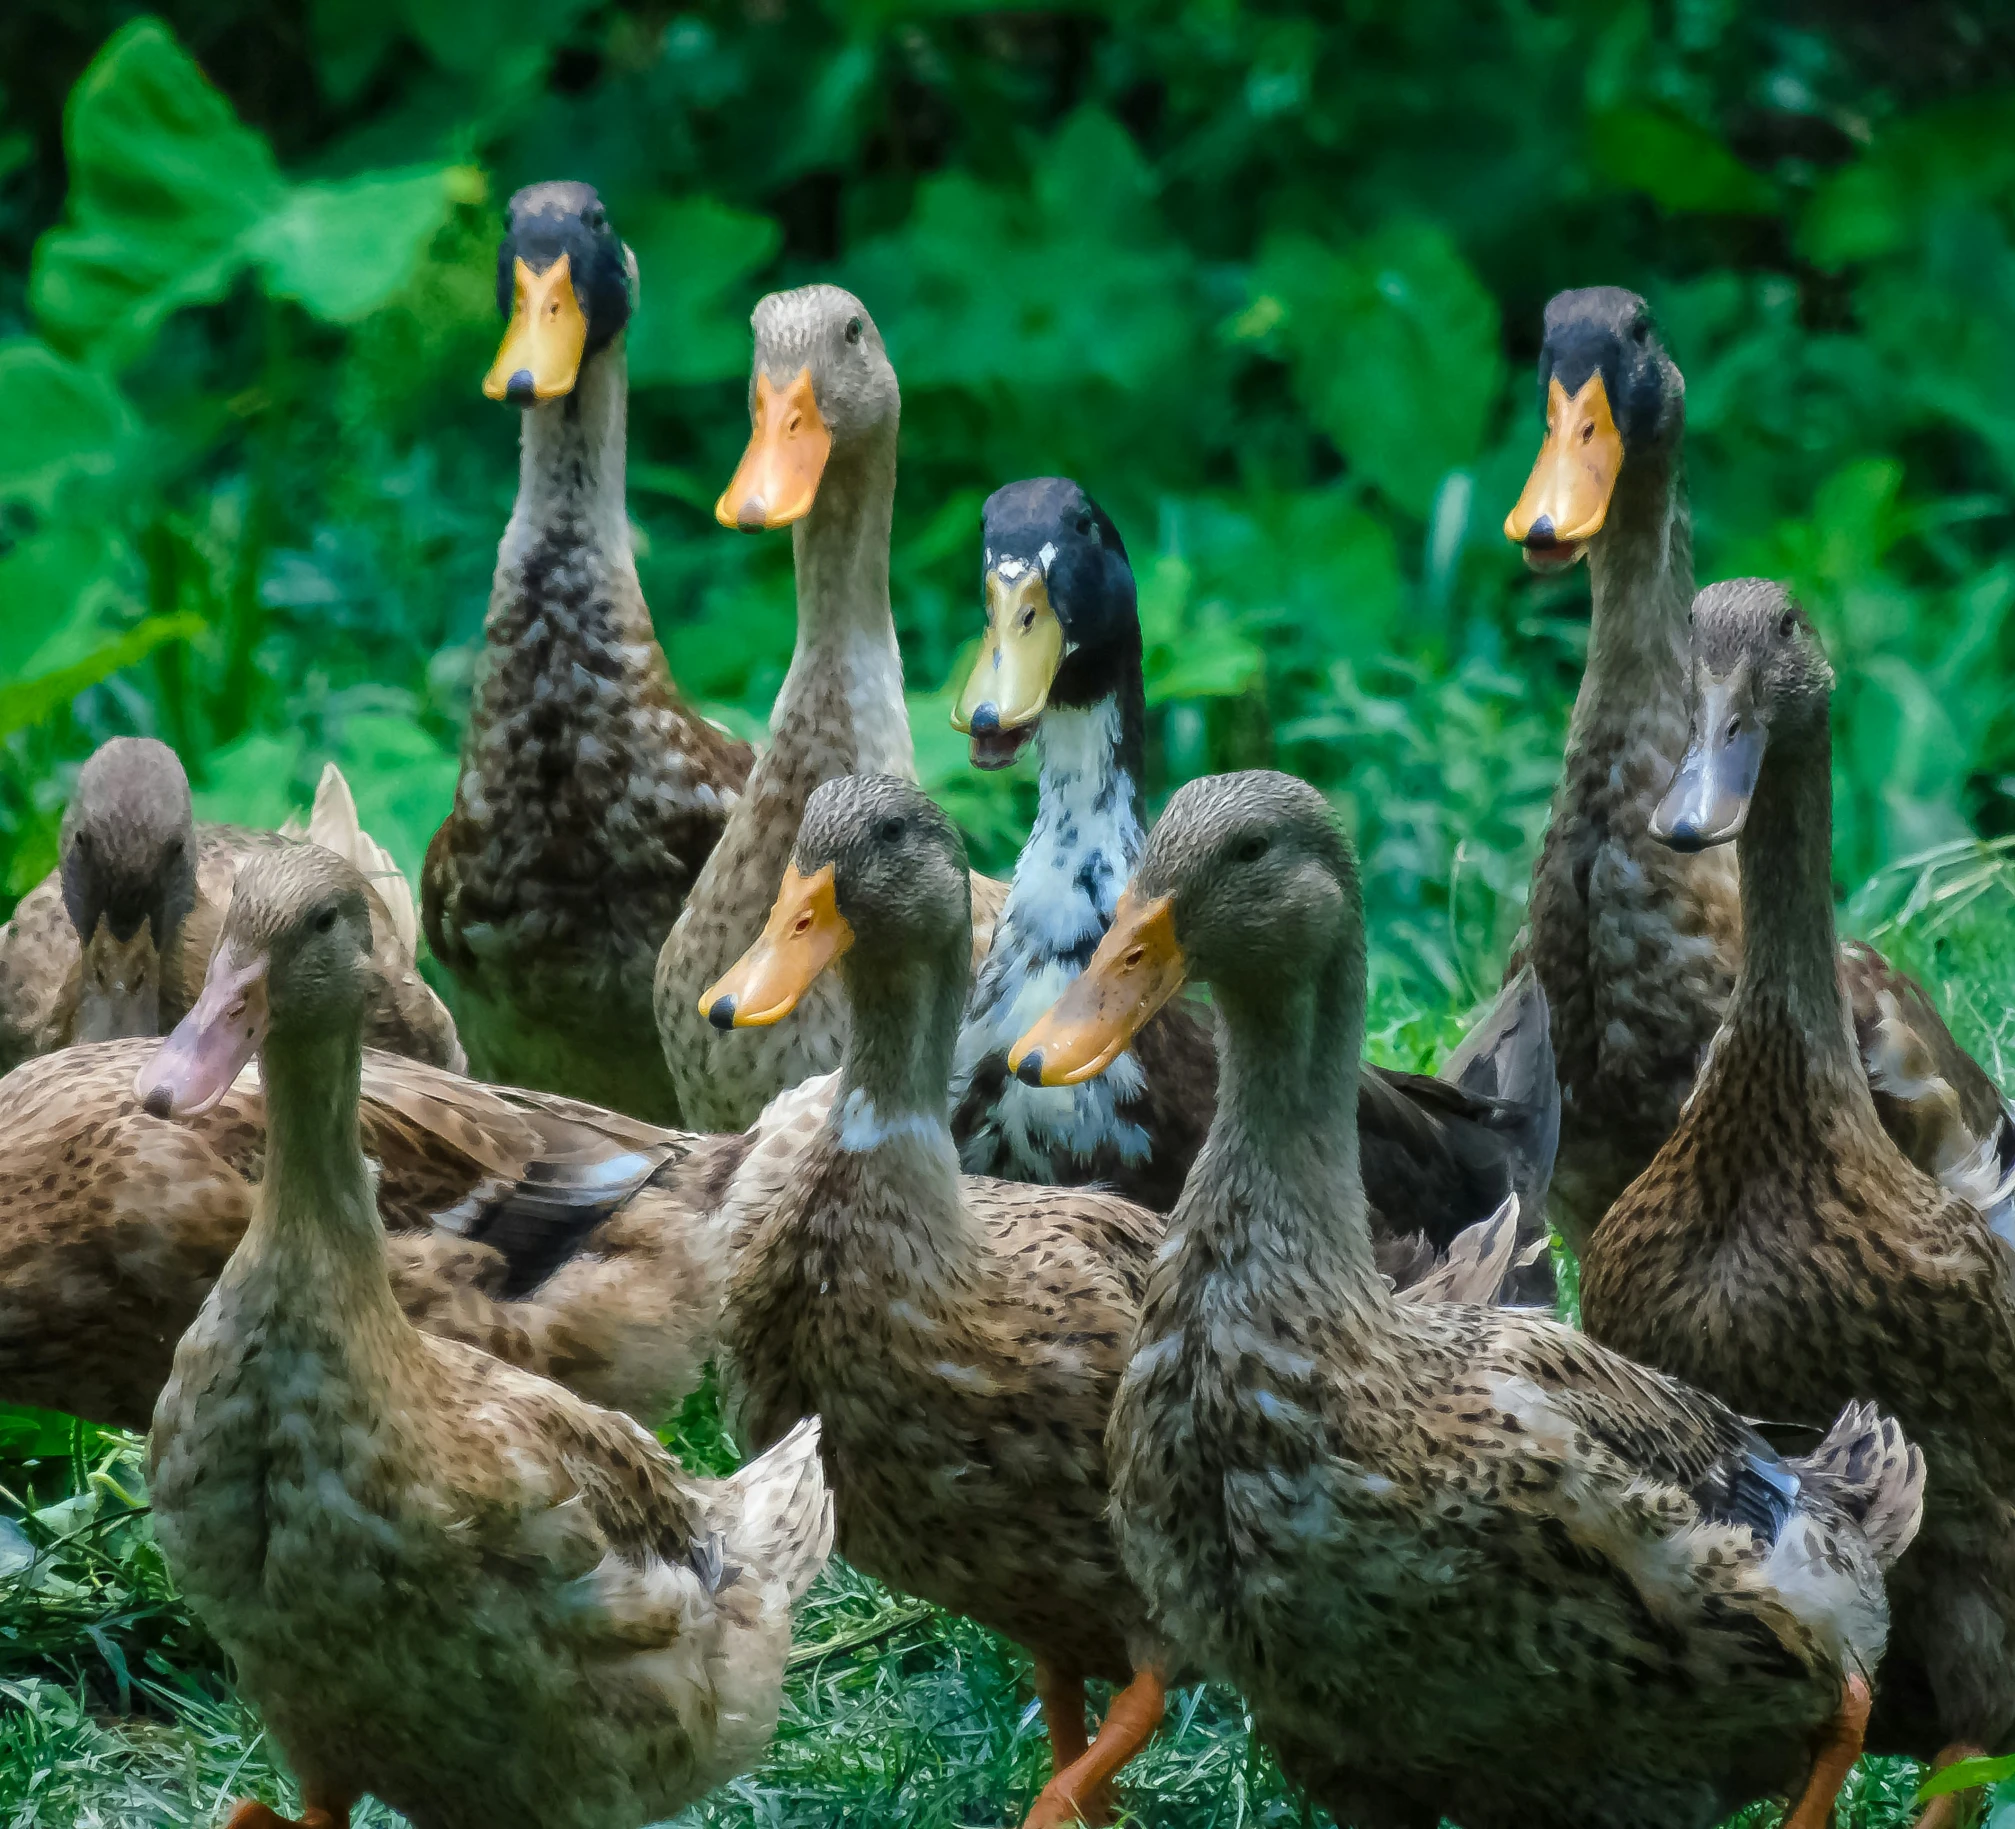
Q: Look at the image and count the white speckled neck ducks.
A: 1